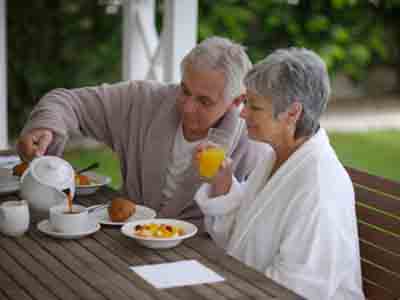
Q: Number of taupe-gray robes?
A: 1